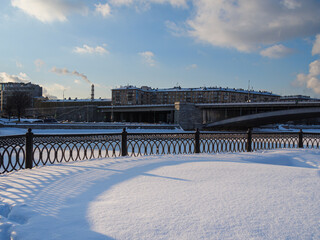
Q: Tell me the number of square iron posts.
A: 5